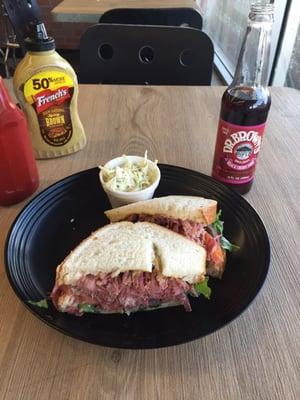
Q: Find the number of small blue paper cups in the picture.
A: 0